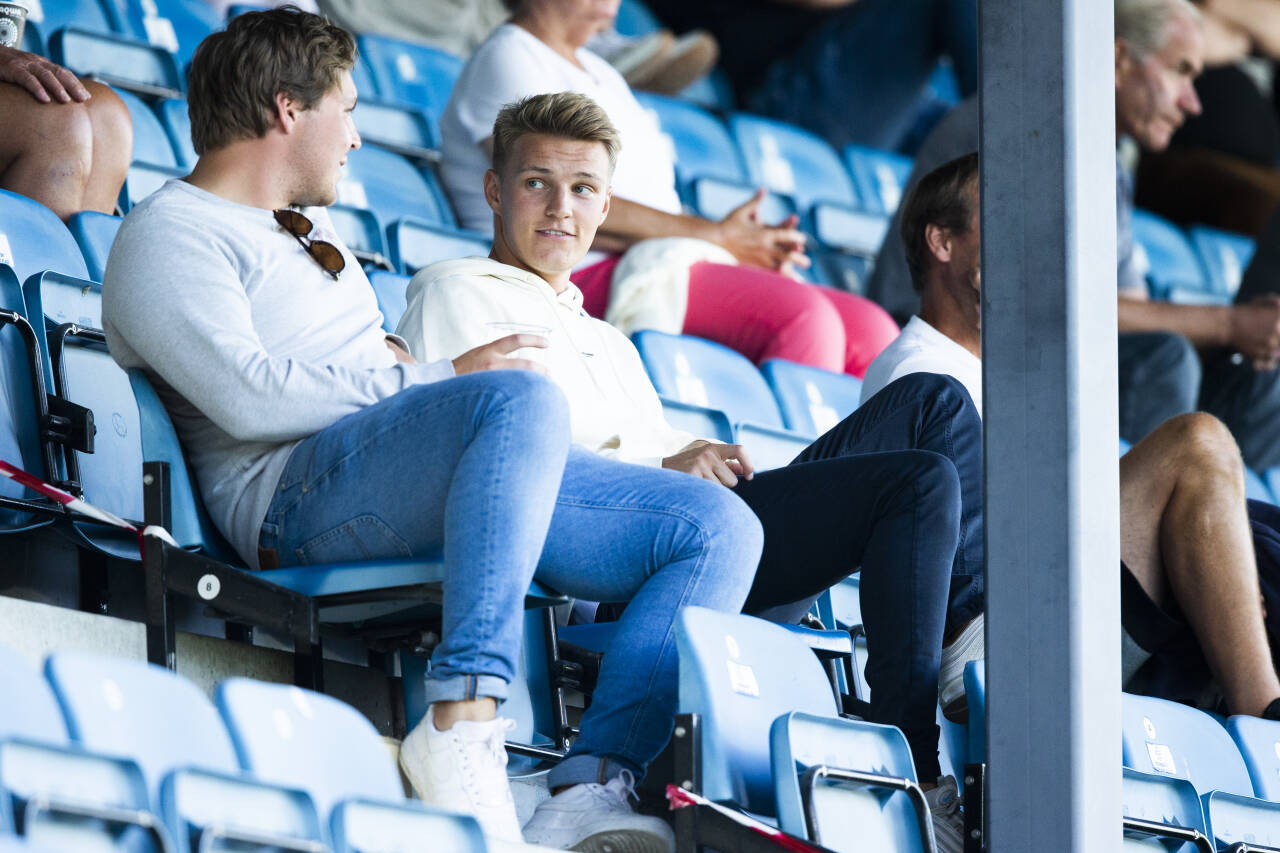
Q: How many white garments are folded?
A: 1